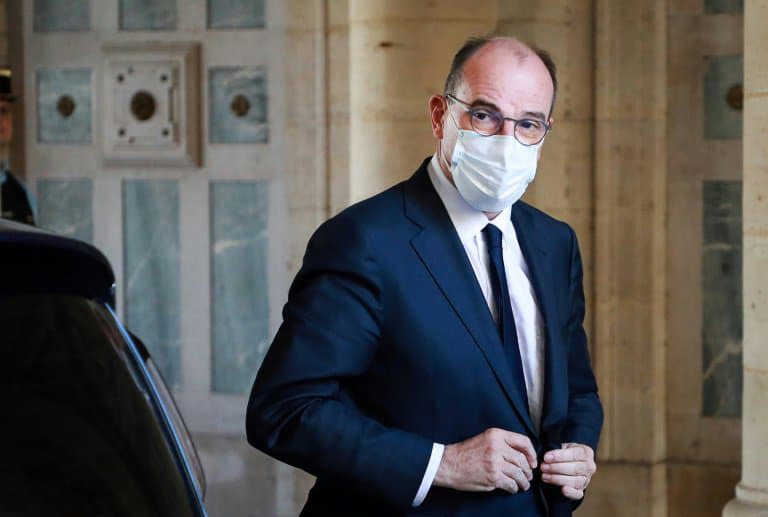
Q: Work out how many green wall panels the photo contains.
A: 11